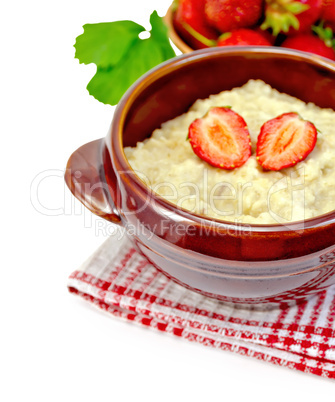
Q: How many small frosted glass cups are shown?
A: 0